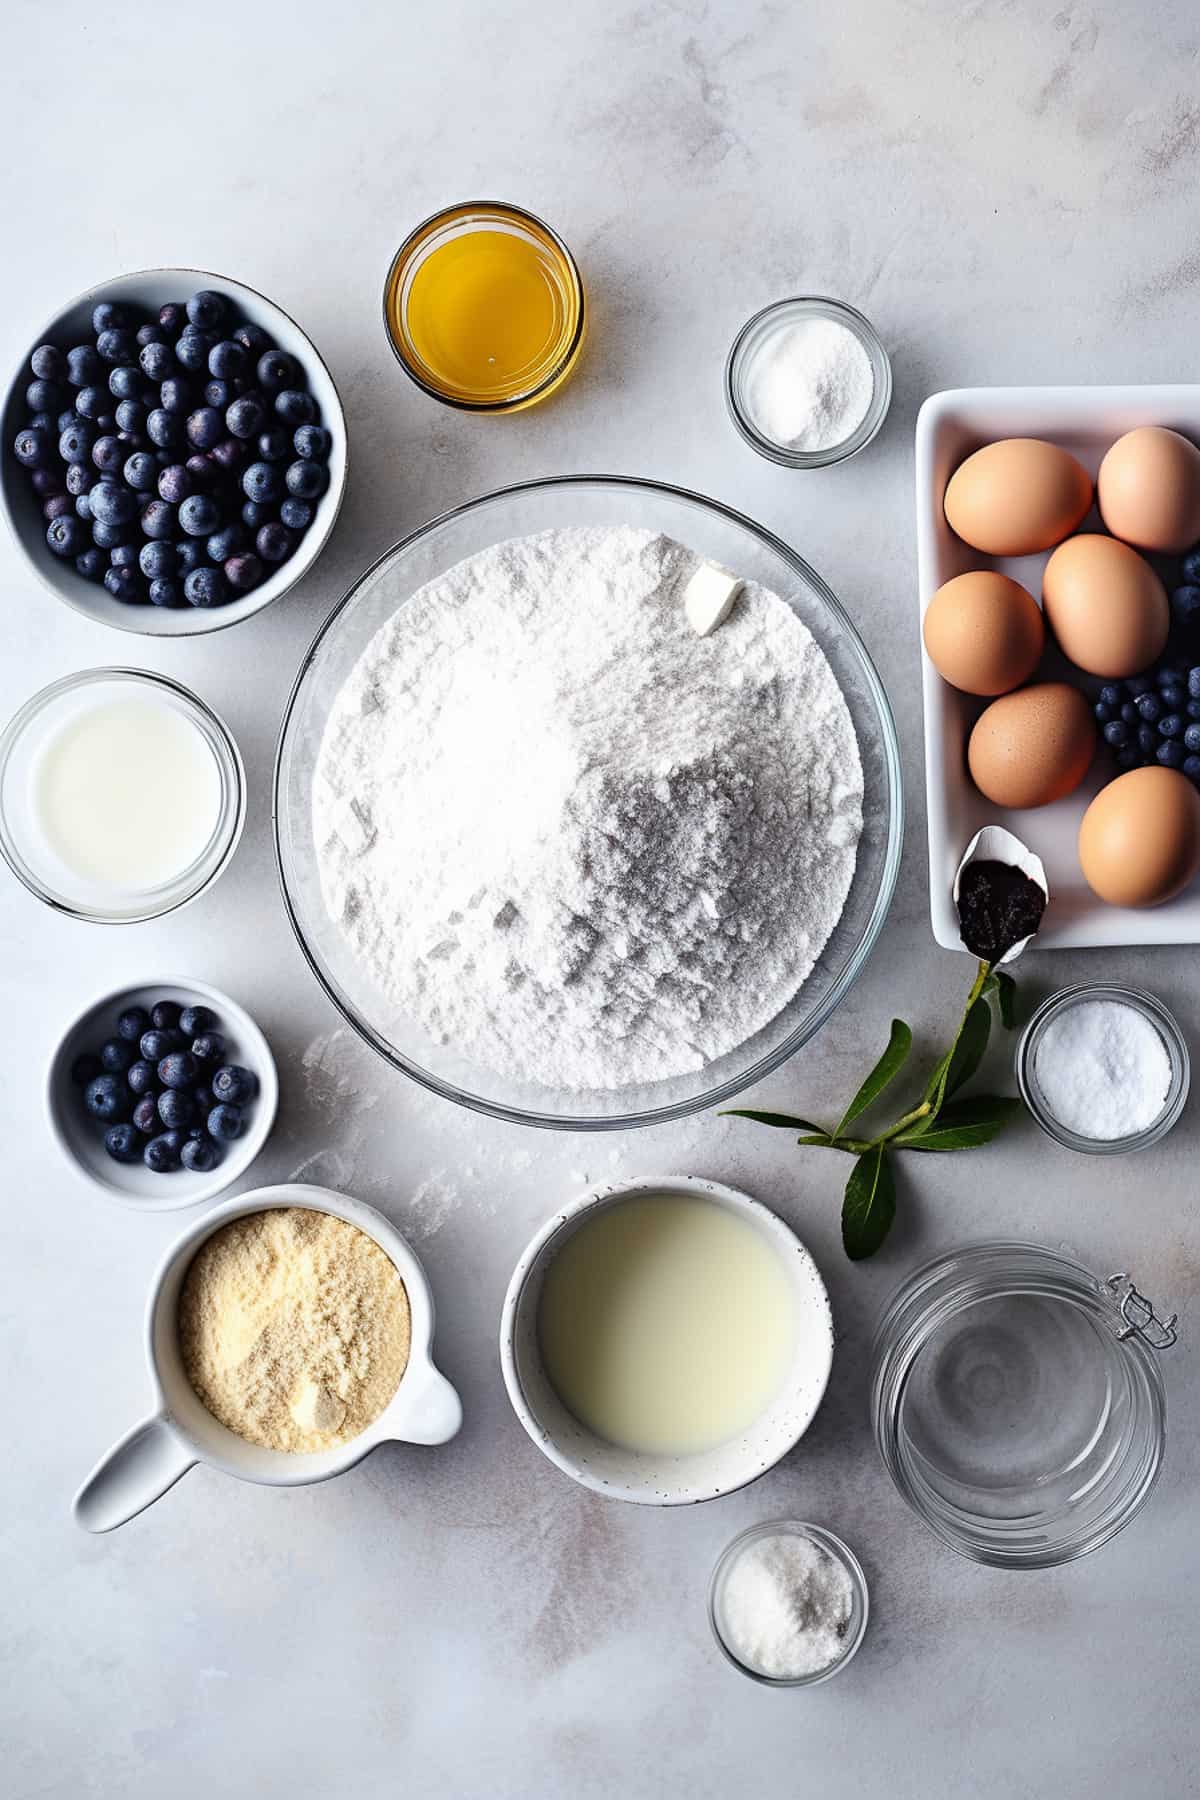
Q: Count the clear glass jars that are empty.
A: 1